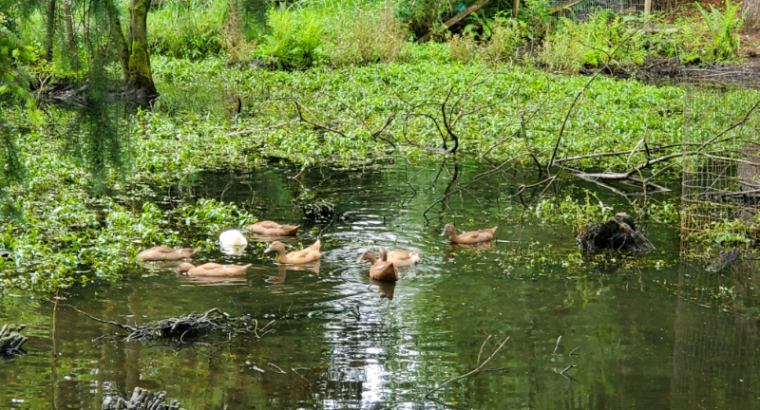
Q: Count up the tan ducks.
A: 7